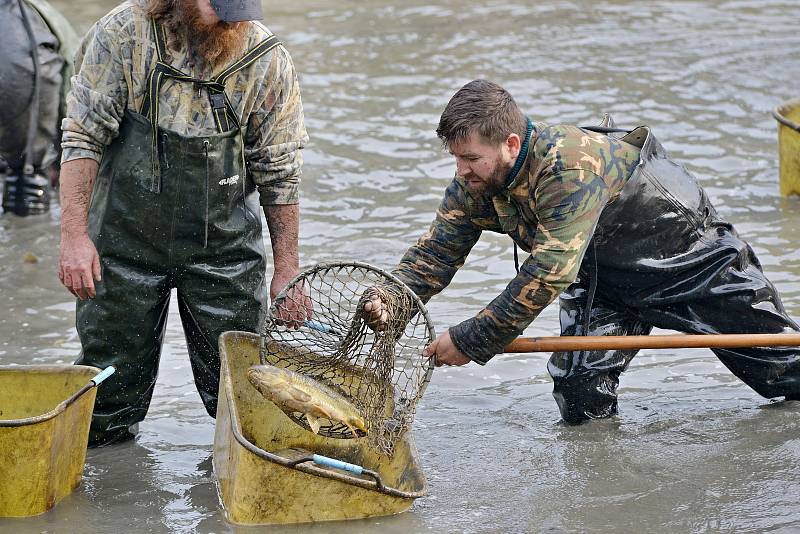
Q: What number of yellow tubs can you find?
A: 3